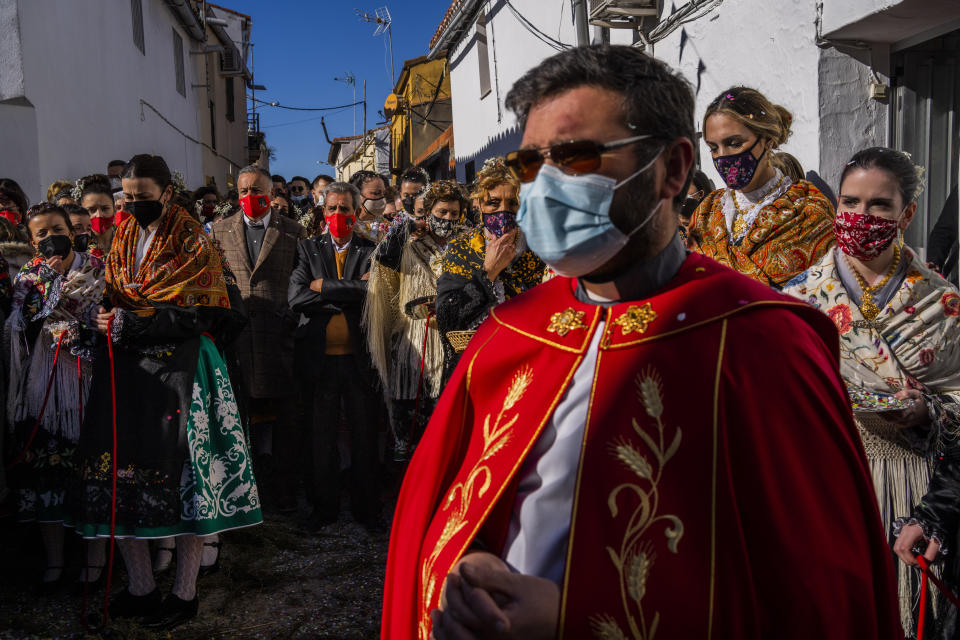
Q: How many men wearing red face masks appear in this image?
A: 2